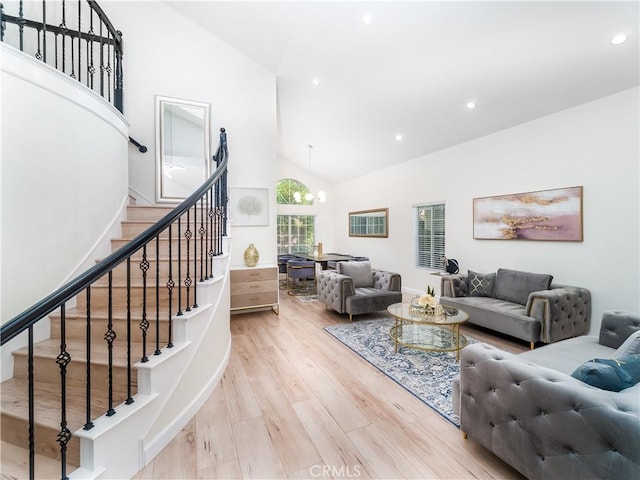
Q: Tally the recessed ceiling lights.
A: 5